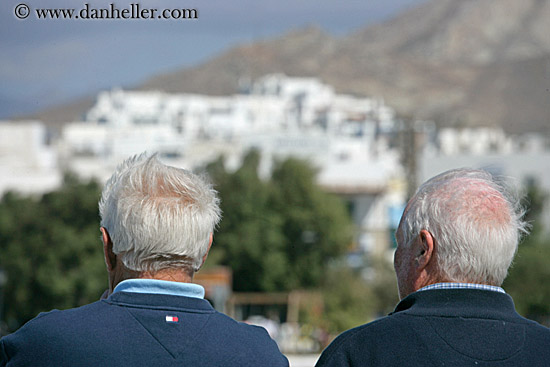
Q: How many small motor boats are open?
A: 0